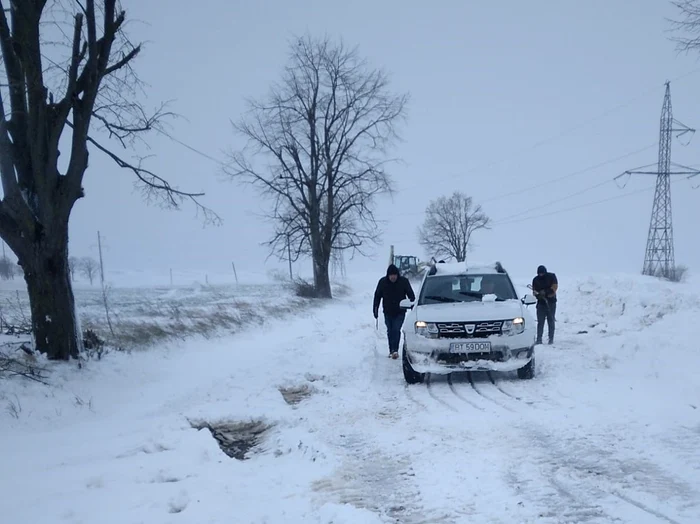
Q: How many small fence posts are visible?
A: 3